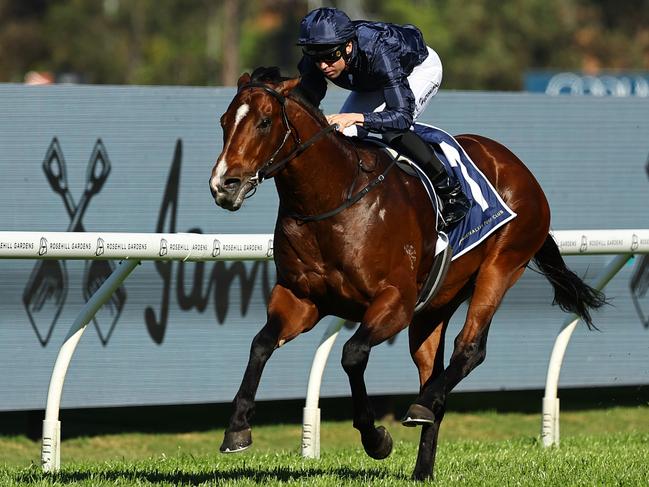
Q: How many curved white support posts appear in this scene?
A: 3